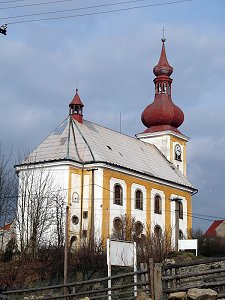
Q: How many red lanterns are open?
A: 2